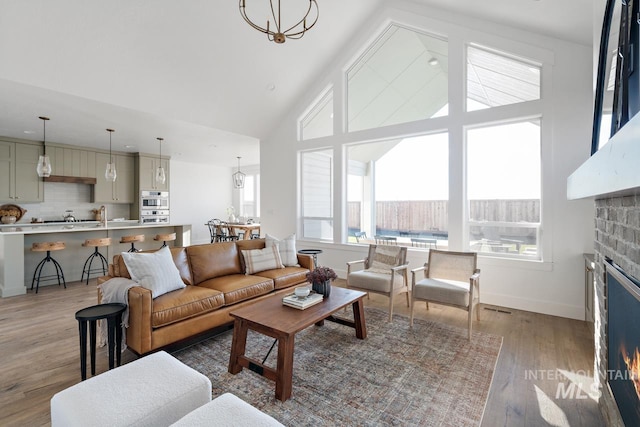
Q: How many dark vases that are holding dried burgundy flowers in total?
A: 1